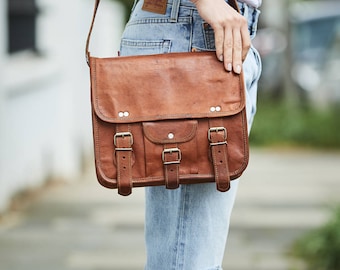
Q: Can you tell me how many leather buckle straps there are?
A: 3